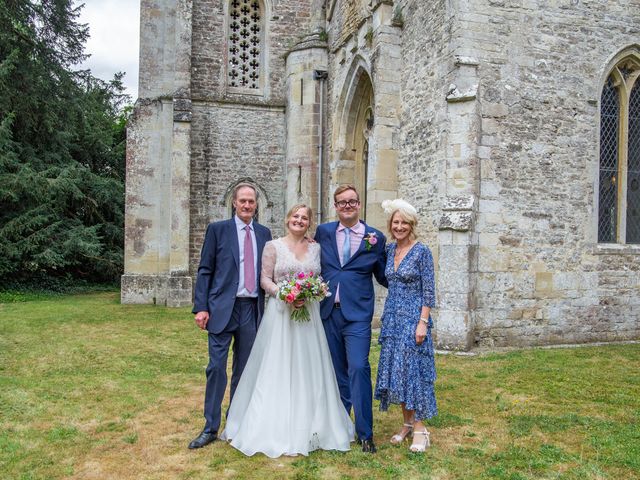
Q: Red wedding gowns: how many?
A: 0